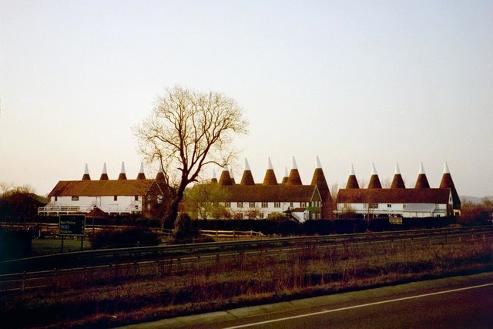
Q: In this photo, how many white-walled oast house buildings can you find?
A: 3